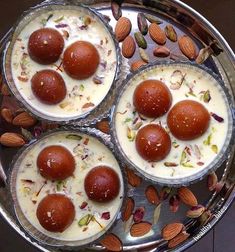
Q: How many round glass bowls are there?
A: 3